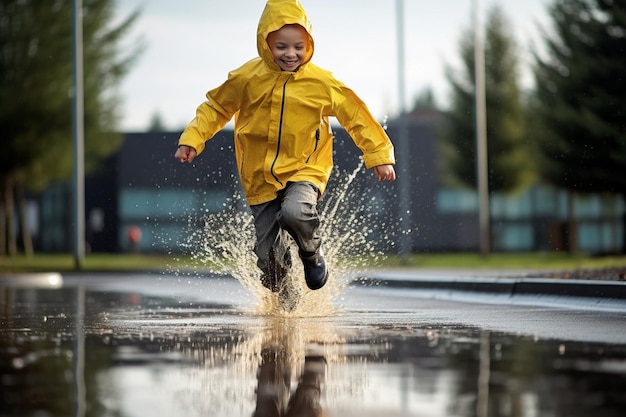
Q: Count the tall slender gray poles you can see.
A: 3